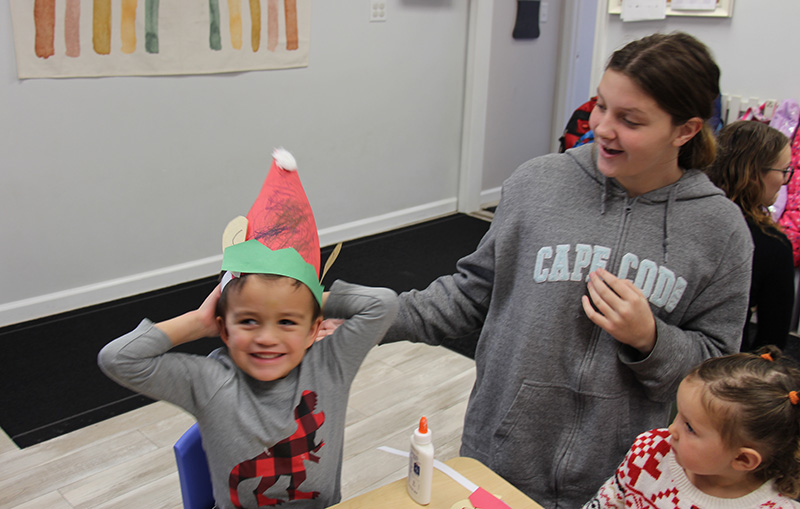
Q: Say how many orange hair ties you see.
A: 2